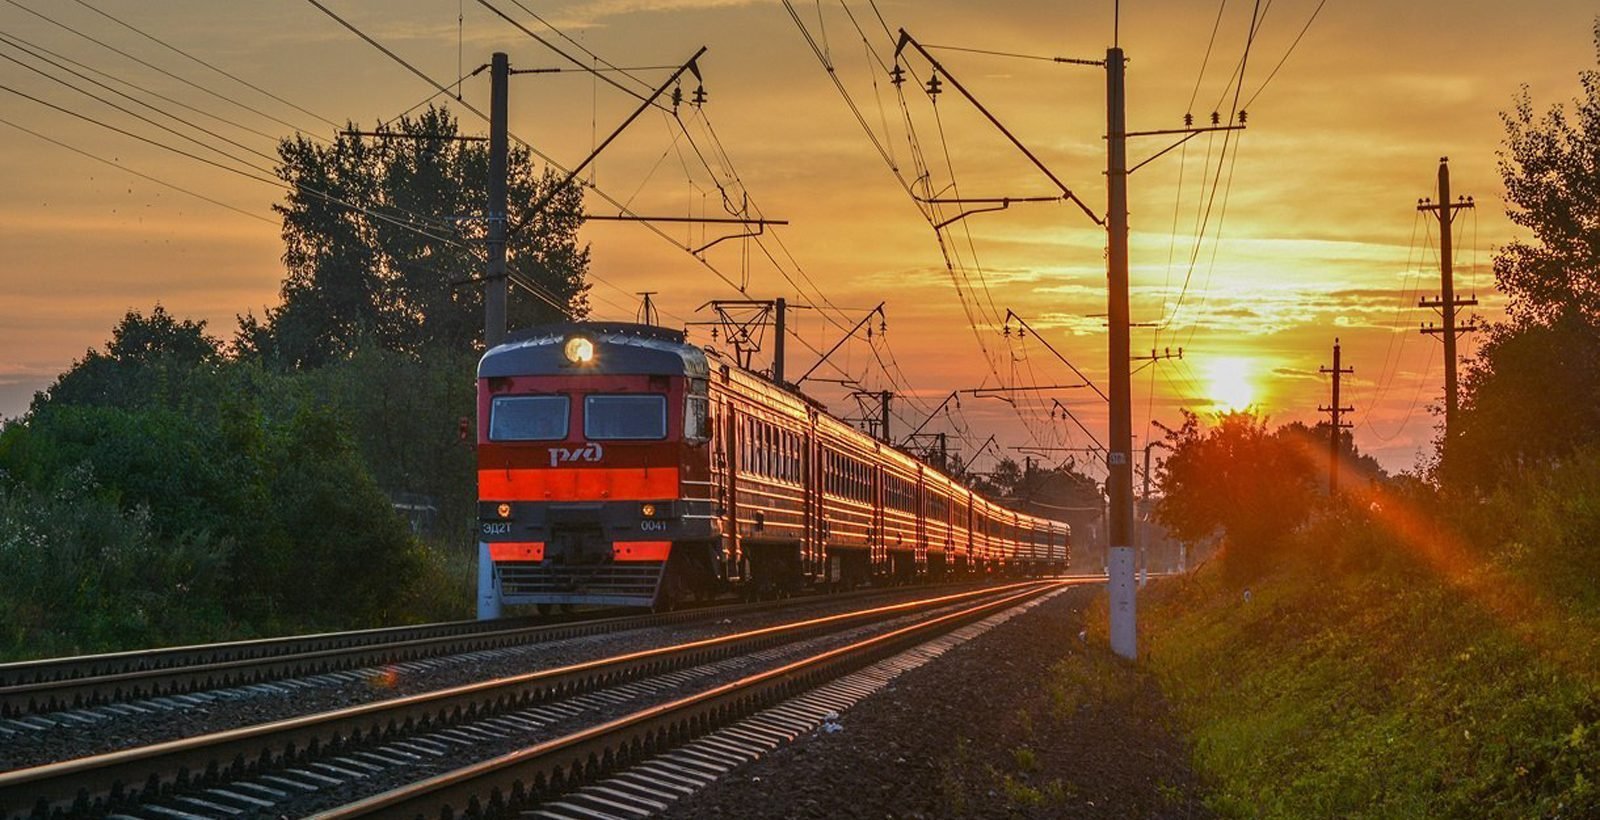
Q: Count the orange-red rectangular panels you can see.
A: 3